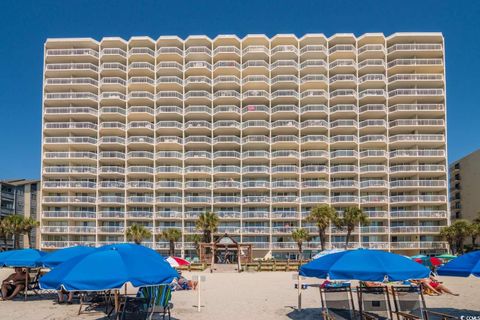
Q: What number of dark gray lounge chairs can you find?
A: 3